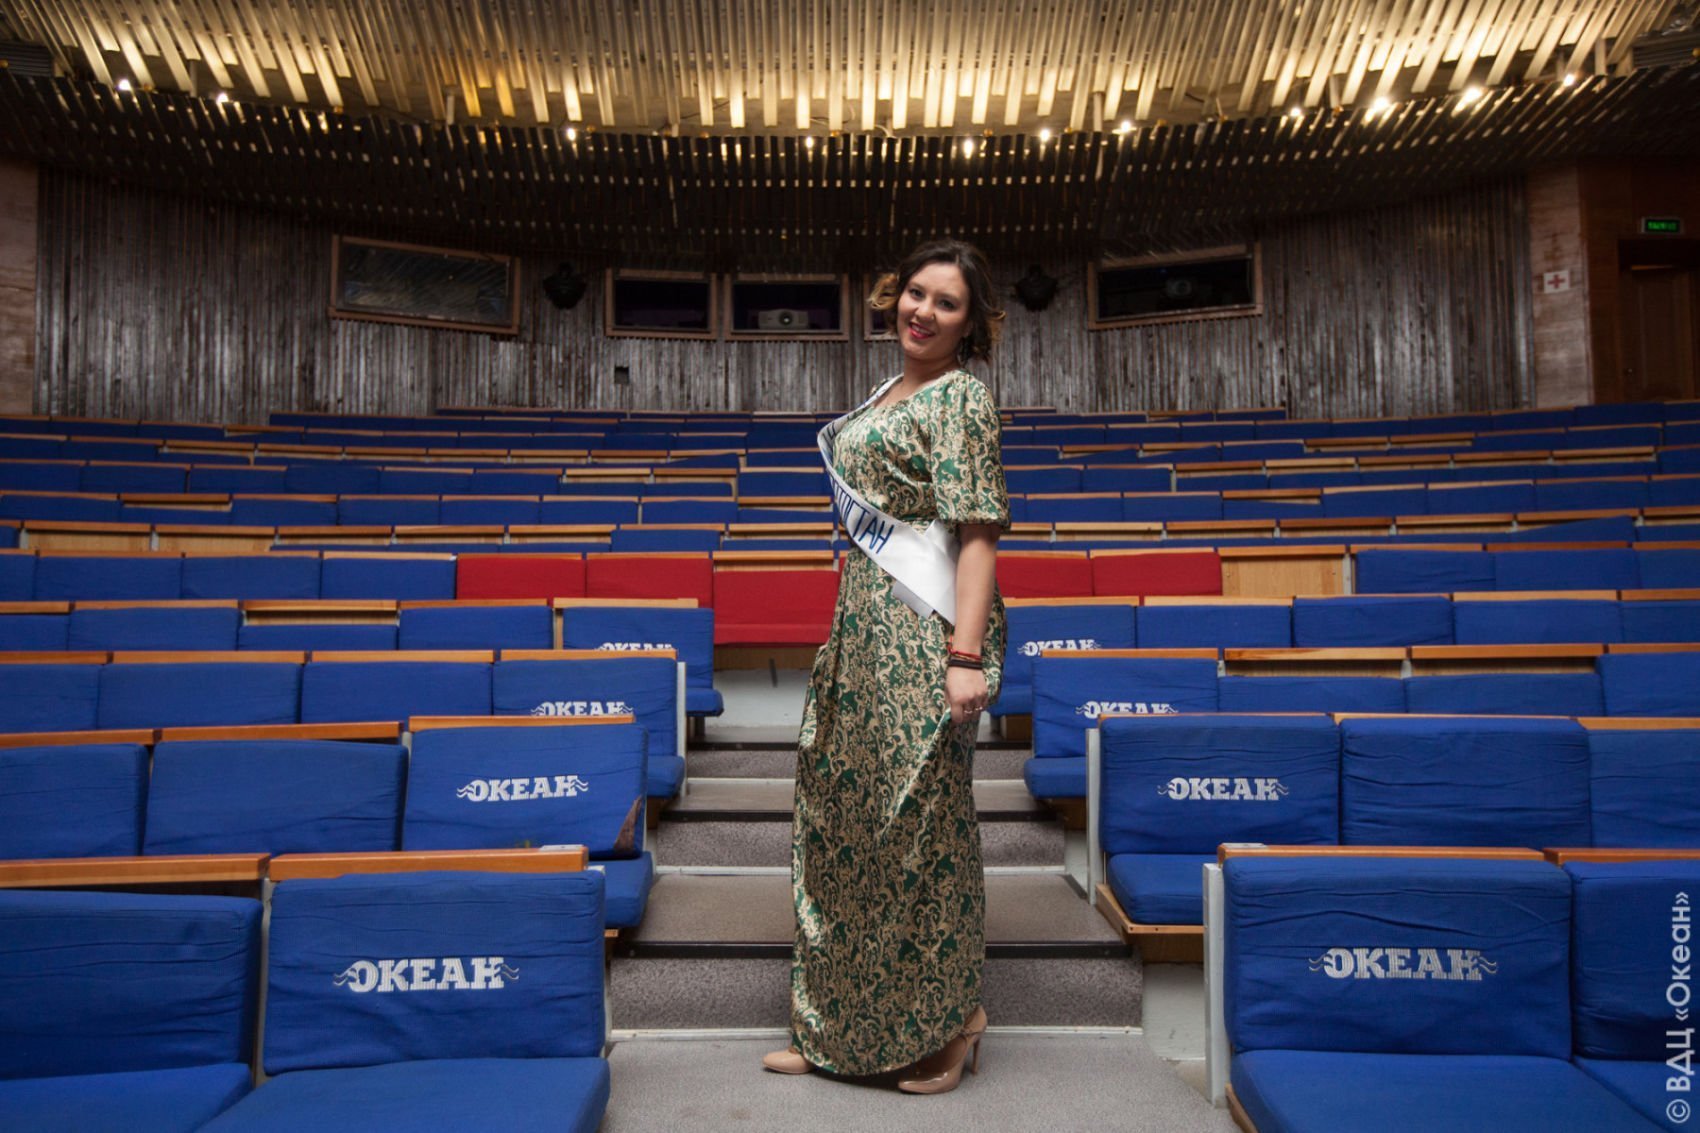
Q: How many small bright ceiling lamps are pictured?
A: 11